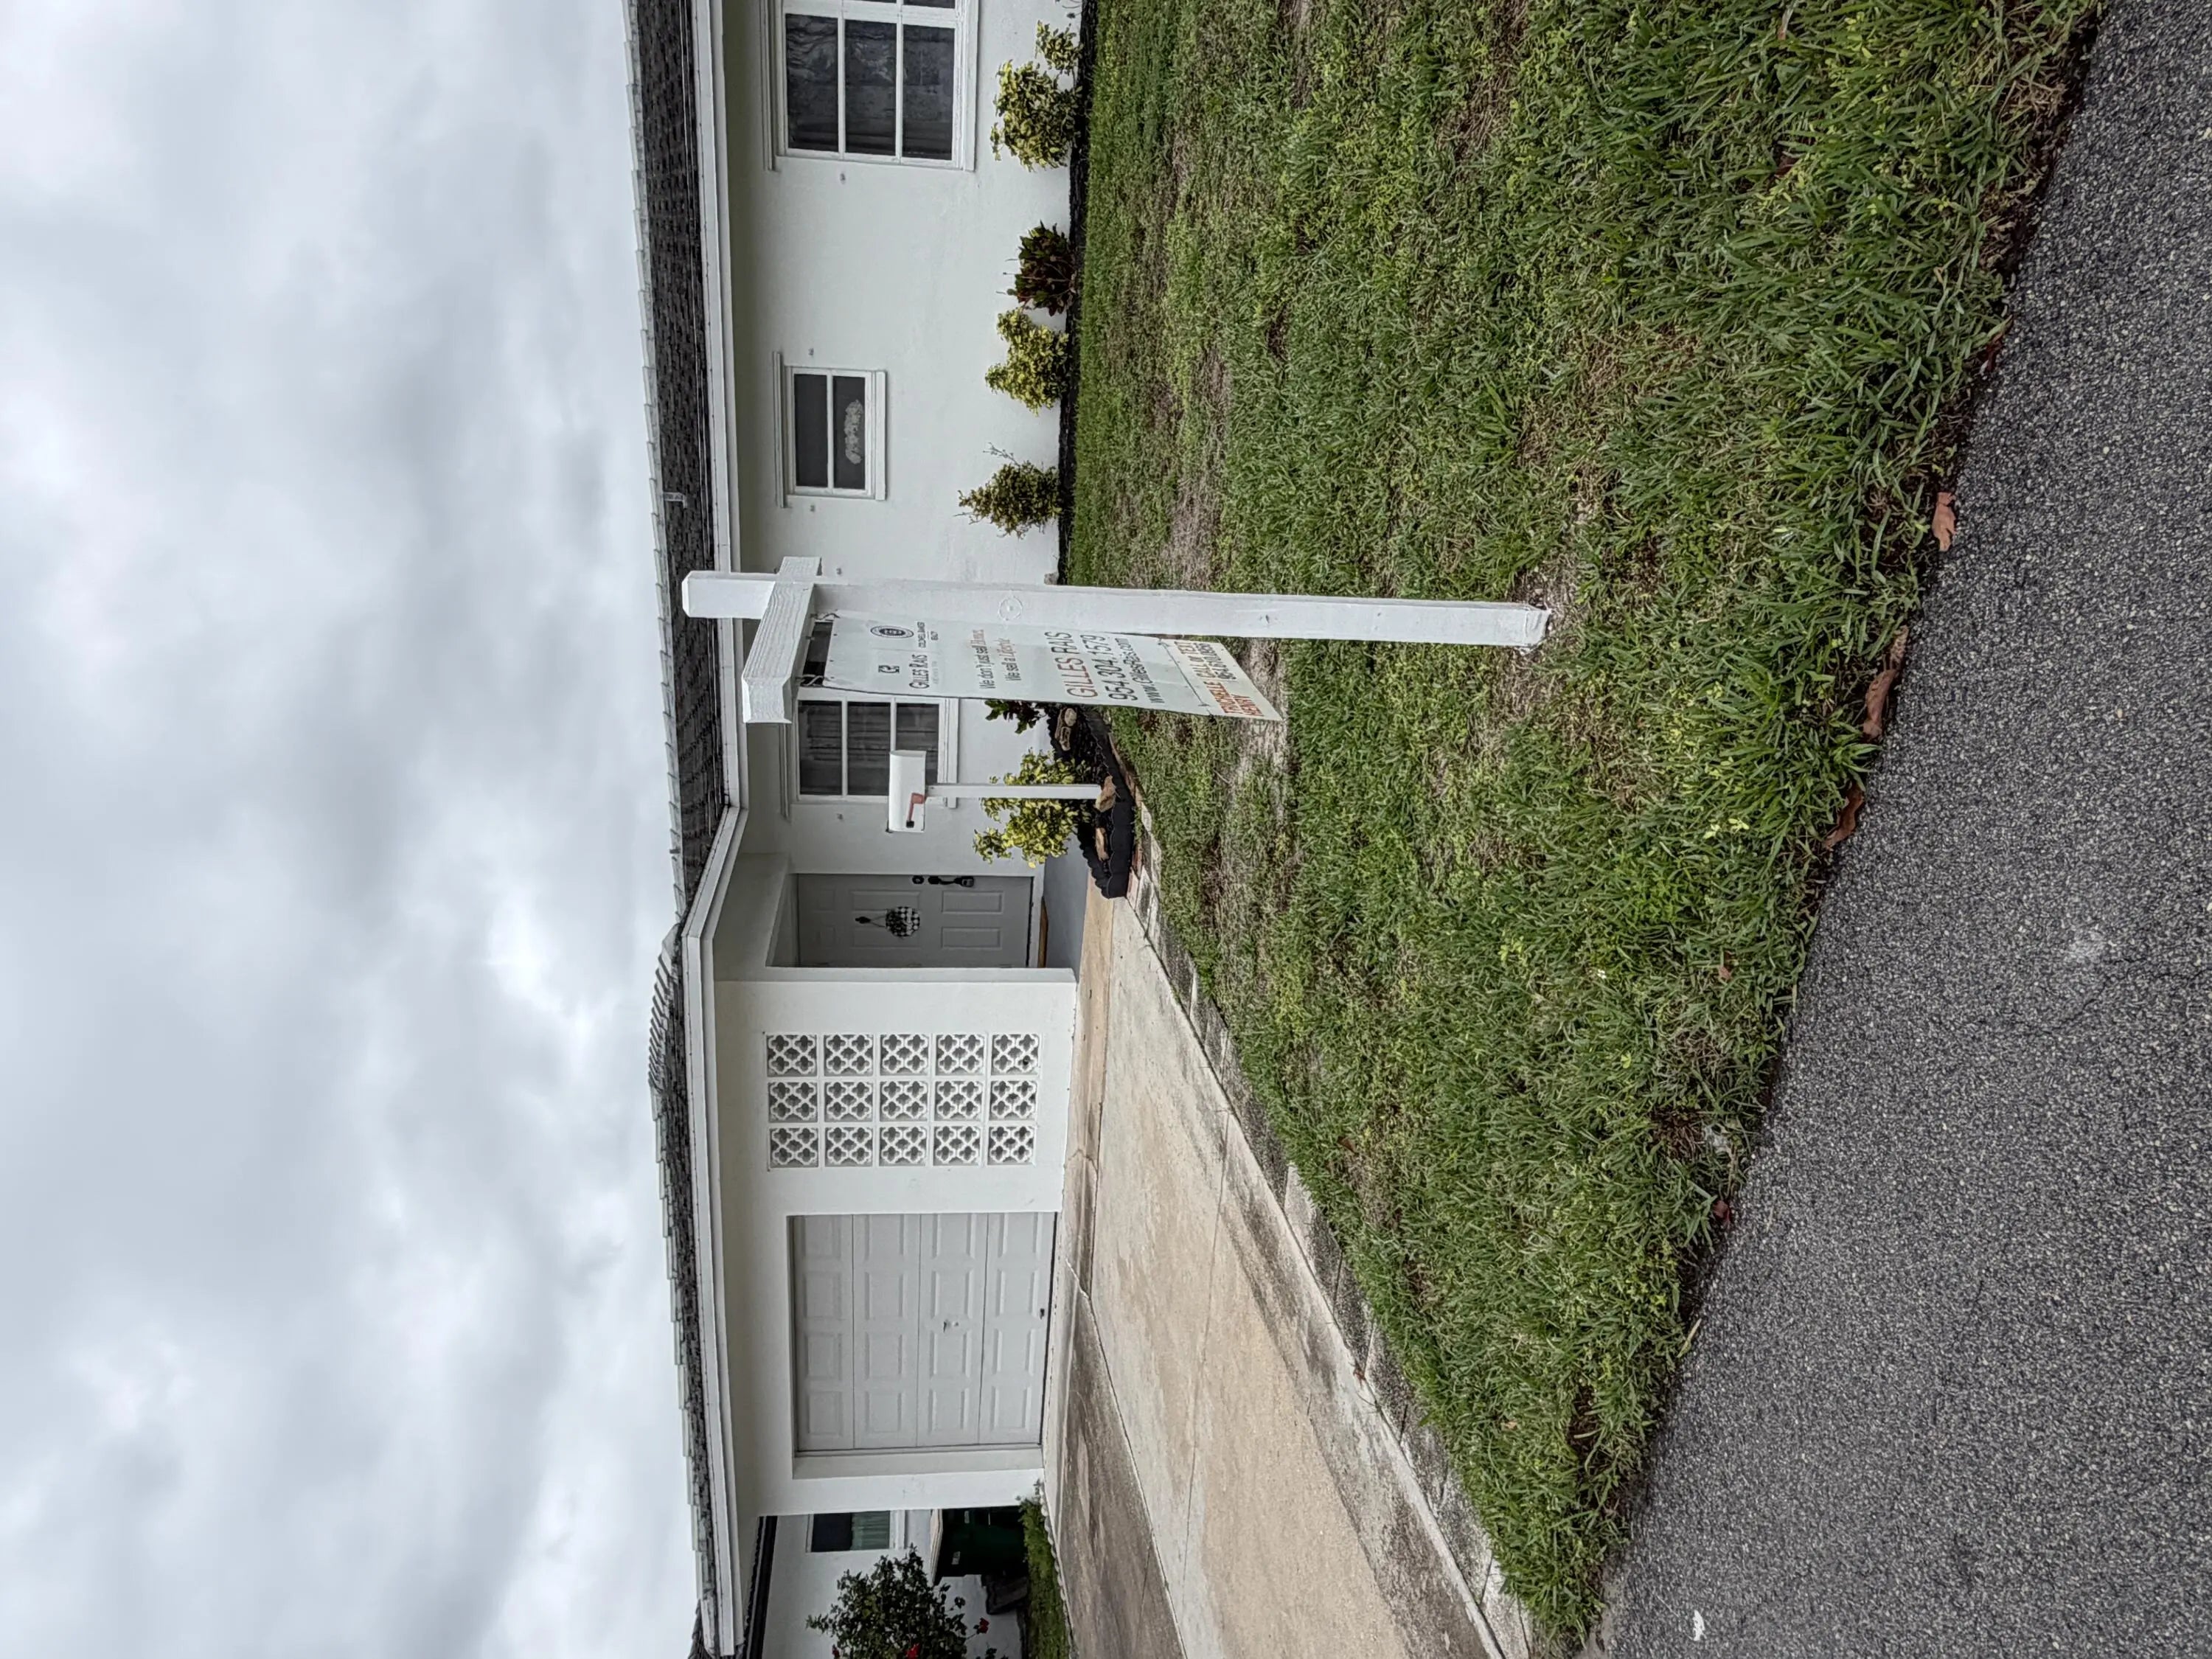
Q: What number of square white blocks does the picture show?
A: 15